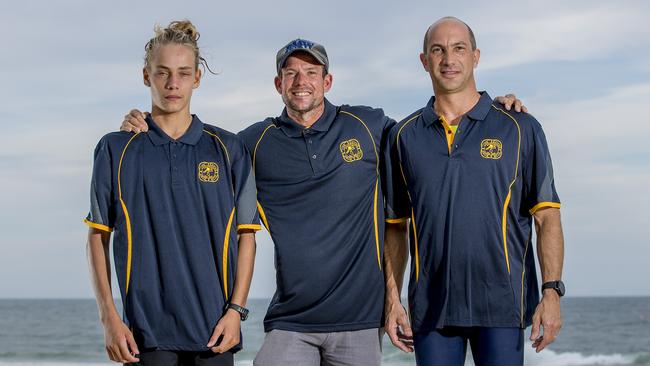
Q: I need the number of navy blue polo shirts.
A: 3